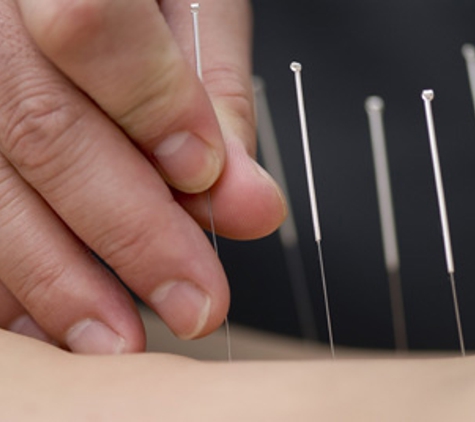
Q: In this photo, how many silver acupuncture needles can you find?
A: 6